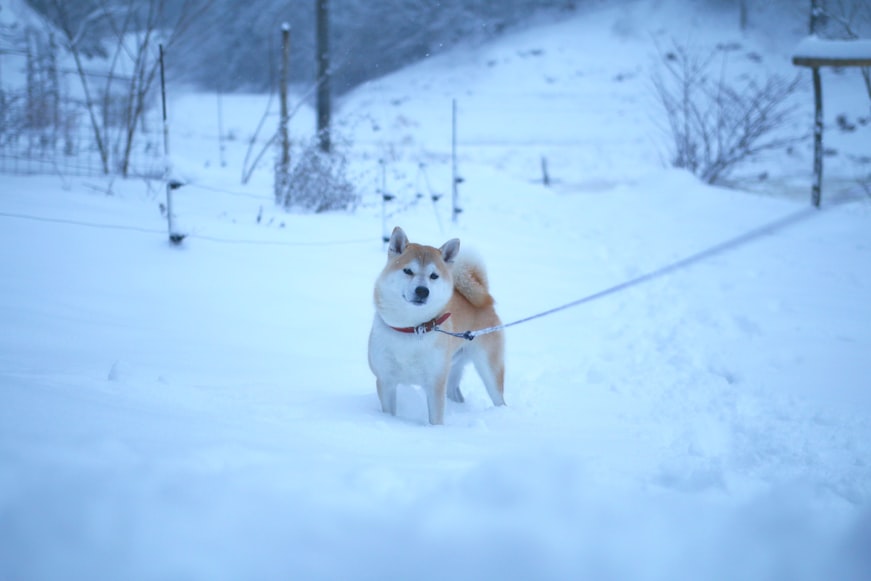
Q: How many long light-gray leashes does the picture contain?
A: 1